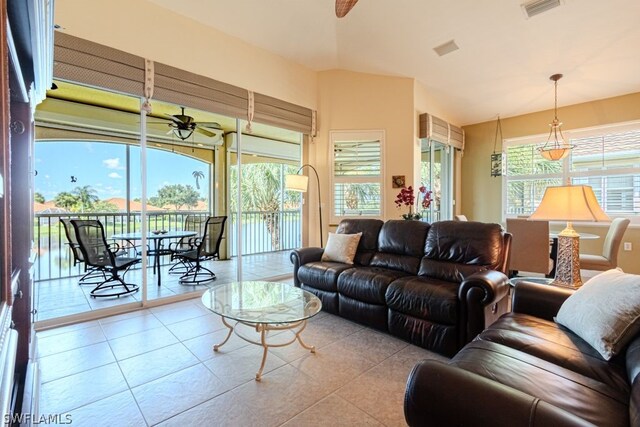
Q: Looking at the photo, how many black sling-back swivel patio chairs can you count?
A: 4